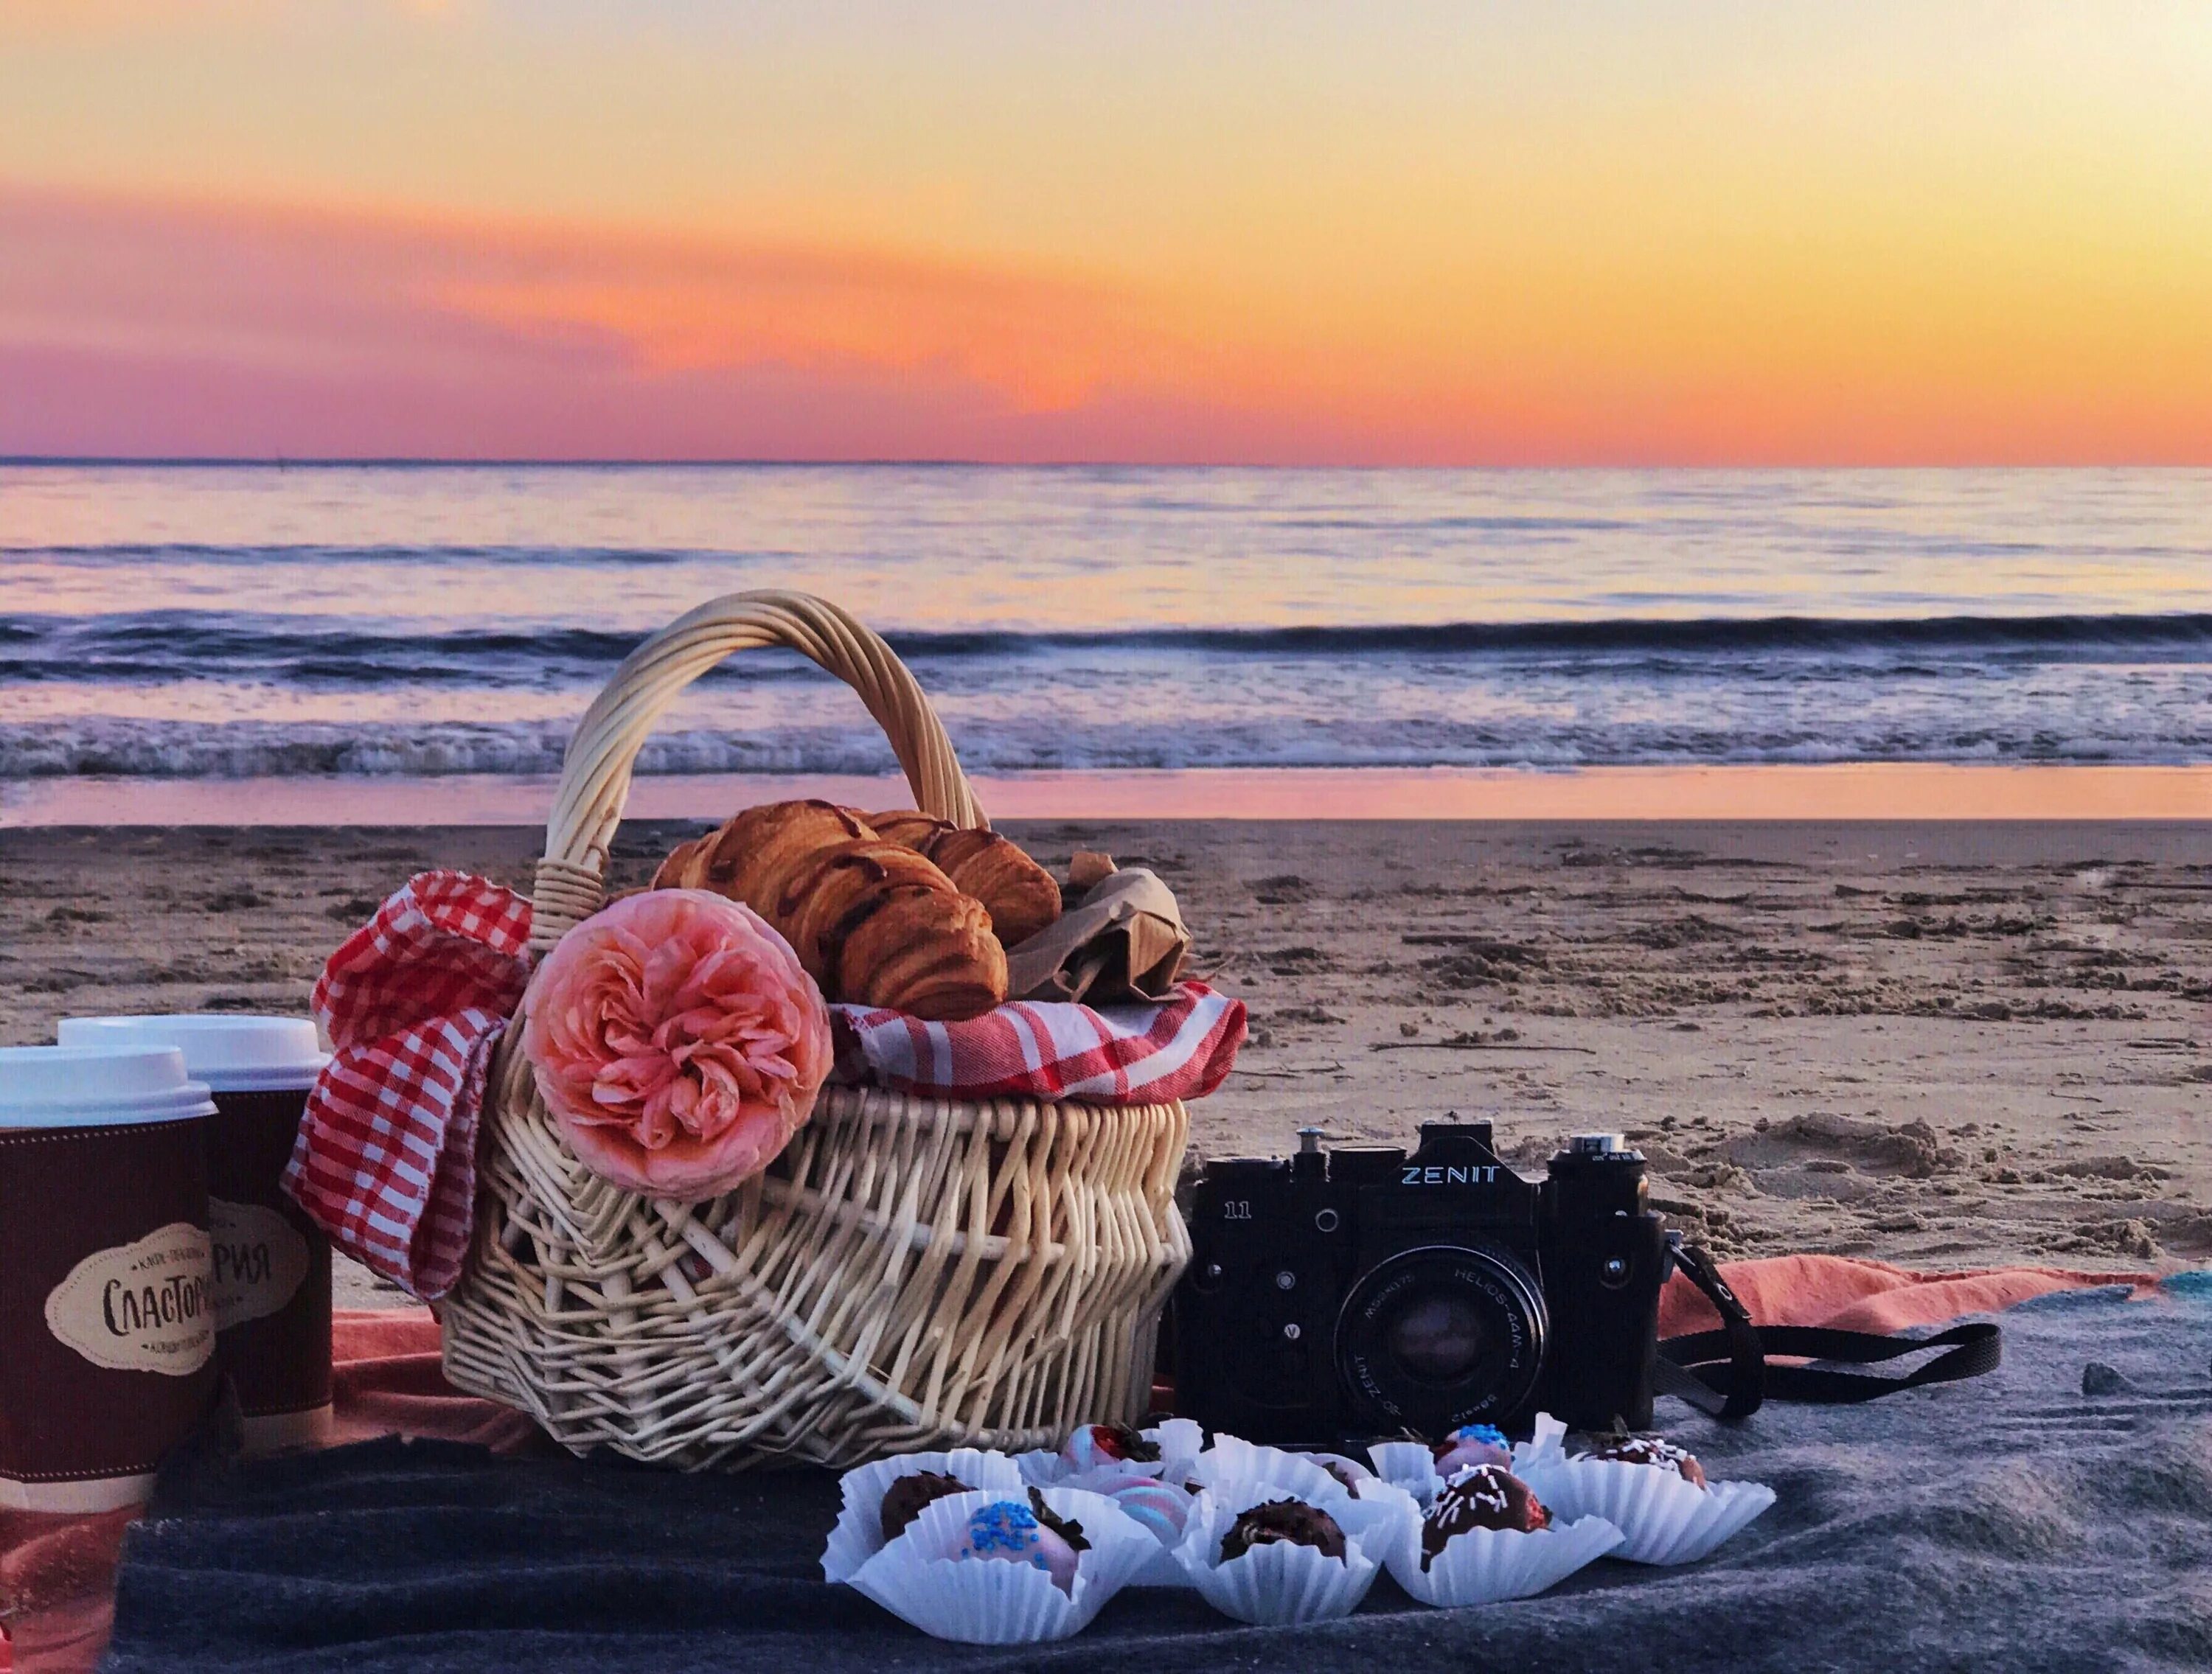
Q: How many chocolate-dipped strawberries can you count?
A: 9